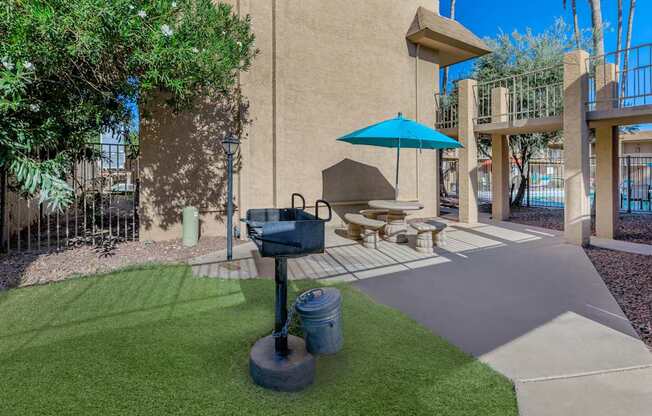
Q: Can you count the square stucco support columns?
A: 4